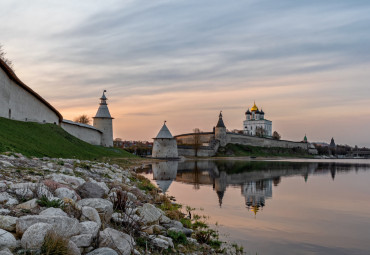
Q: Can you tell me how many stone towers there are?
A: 3